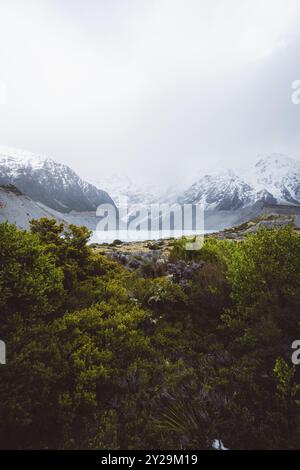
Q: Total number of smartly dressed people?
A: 0